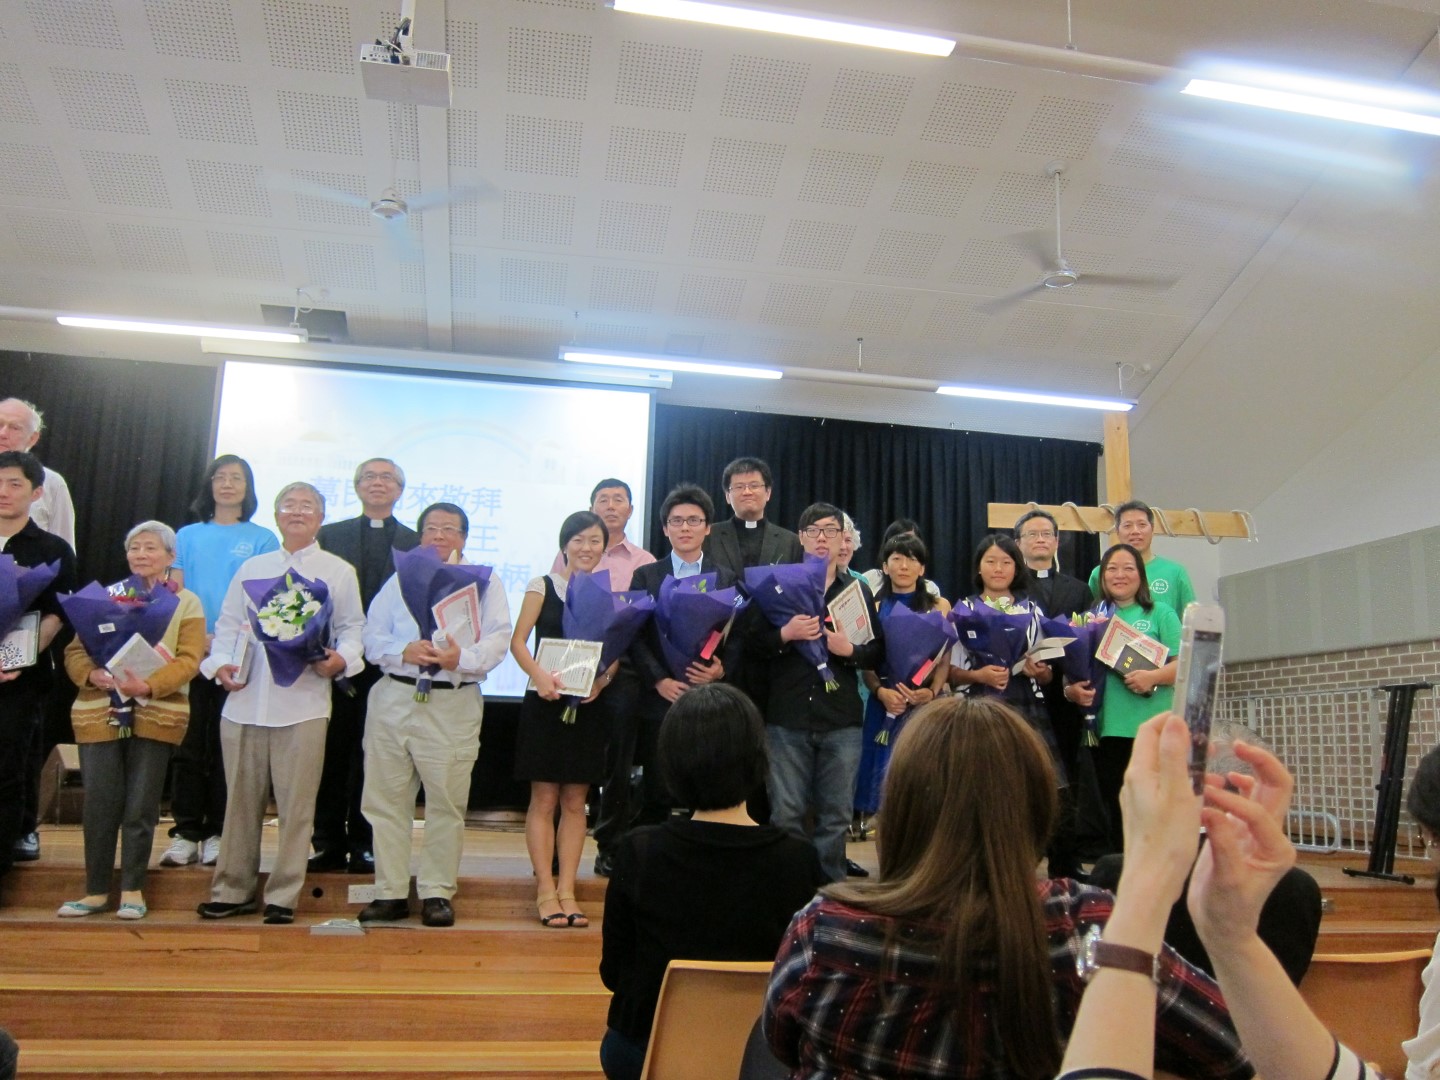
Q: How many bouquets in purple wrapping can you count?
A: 10